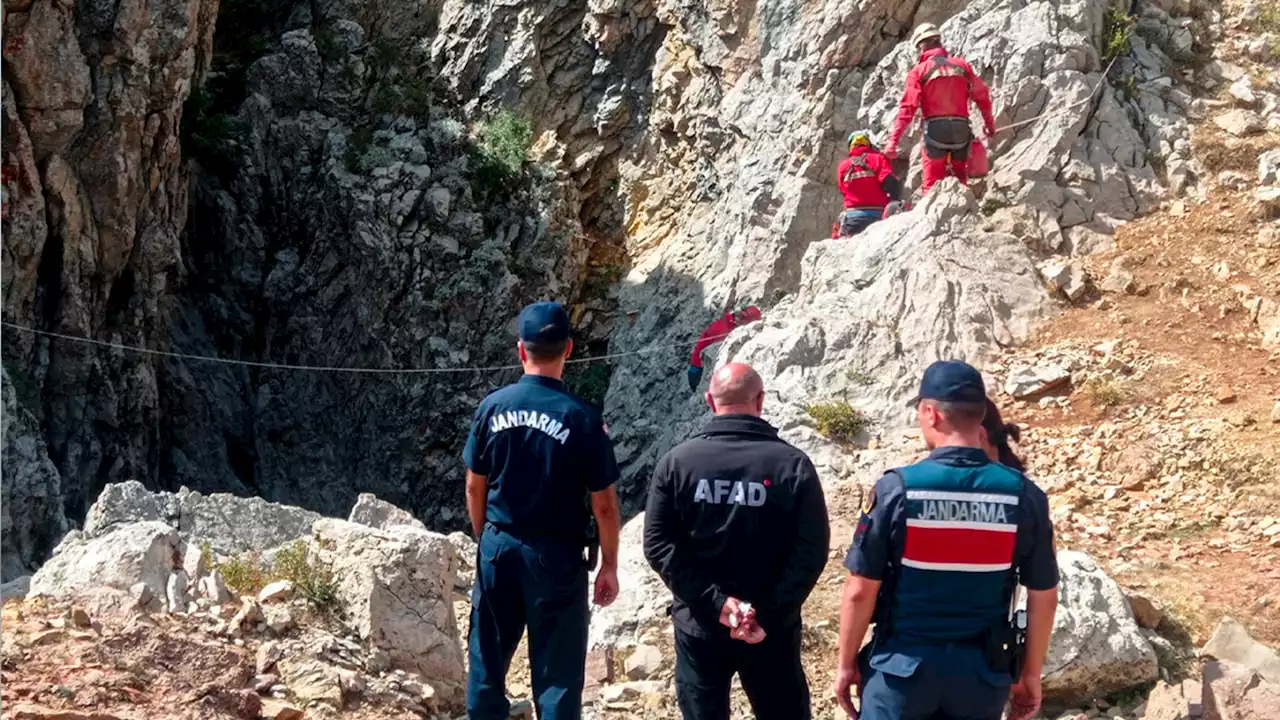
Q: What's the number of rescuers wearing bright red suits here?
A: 3